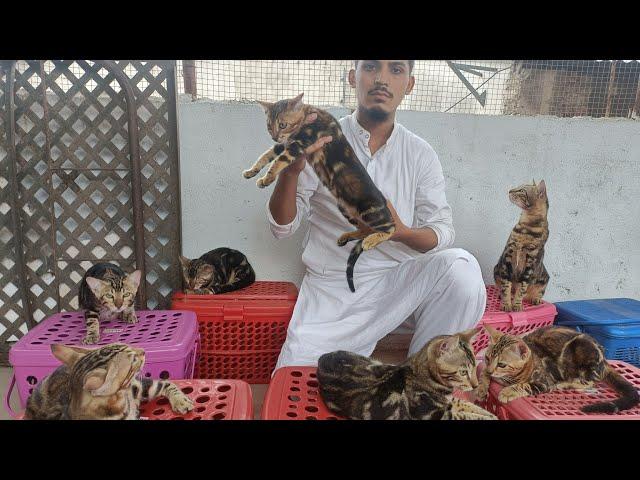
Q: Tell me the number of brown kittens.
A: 7